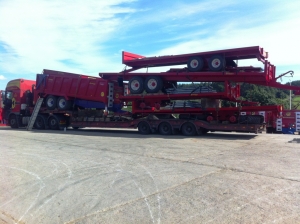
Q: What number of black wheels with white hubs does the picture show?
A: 6